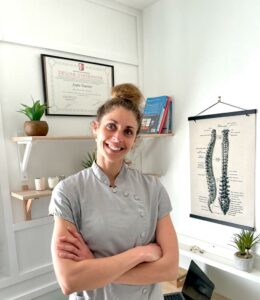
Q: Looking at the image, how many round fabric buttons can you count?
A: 6